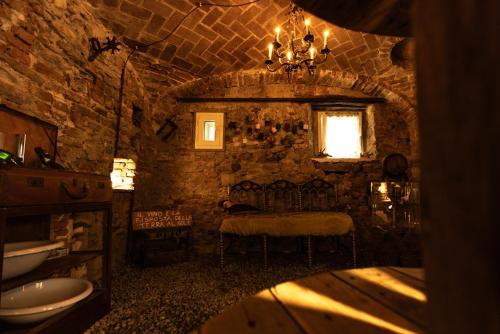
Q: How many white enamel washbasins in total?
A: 2